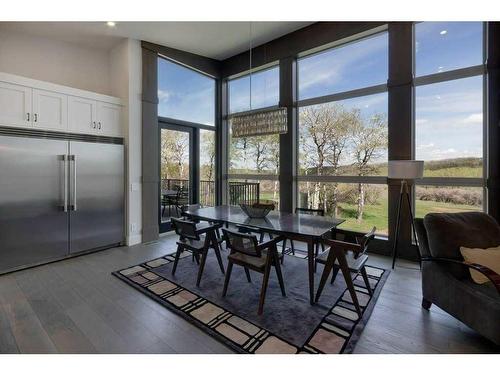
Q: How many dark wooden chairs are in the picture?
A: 6